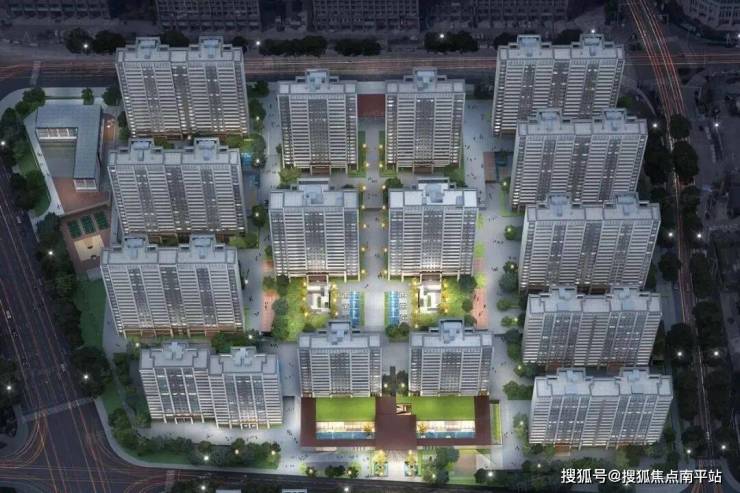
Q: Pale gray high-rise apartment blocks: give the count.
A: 15